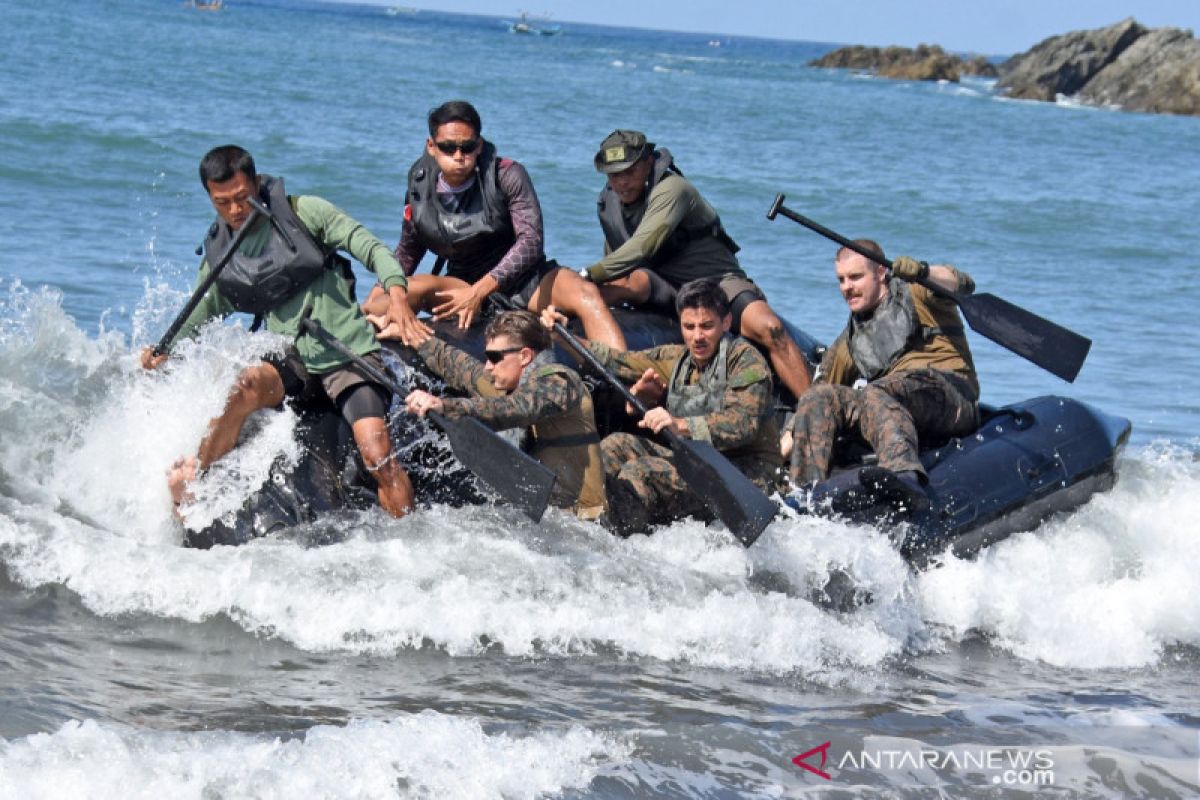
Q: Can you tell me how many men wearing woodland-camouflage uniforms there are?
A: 3